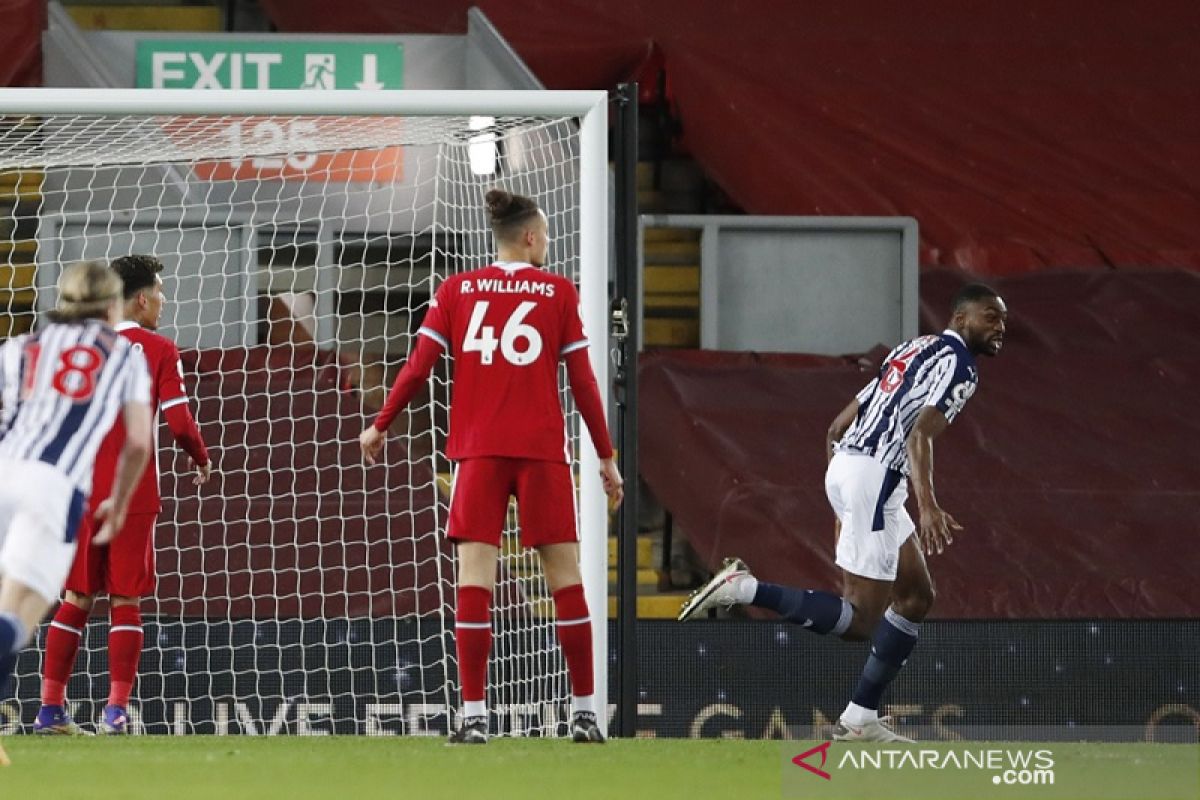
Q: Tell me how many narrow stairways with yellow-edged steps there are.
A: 2